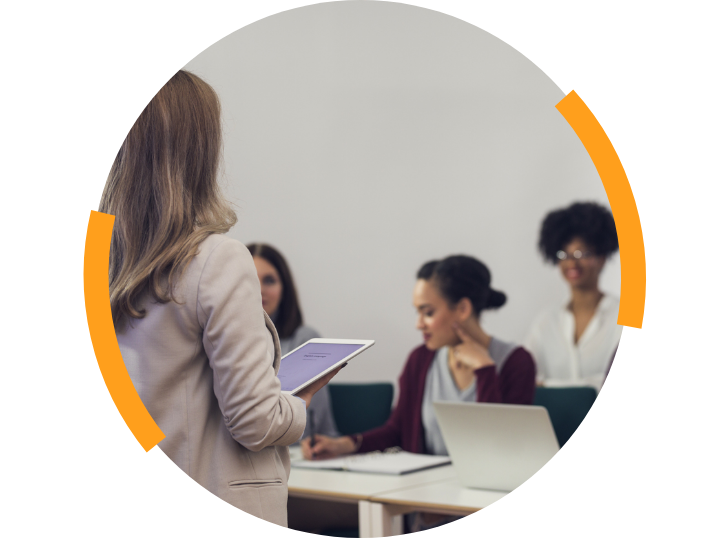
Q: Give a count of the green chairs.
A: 2